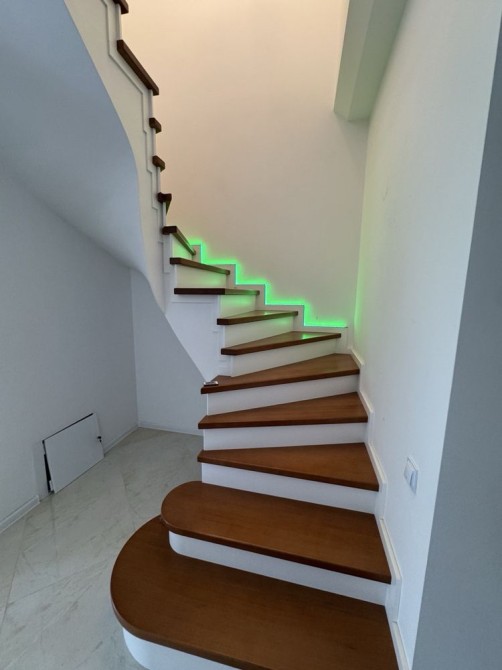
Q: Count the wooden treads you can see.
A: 15